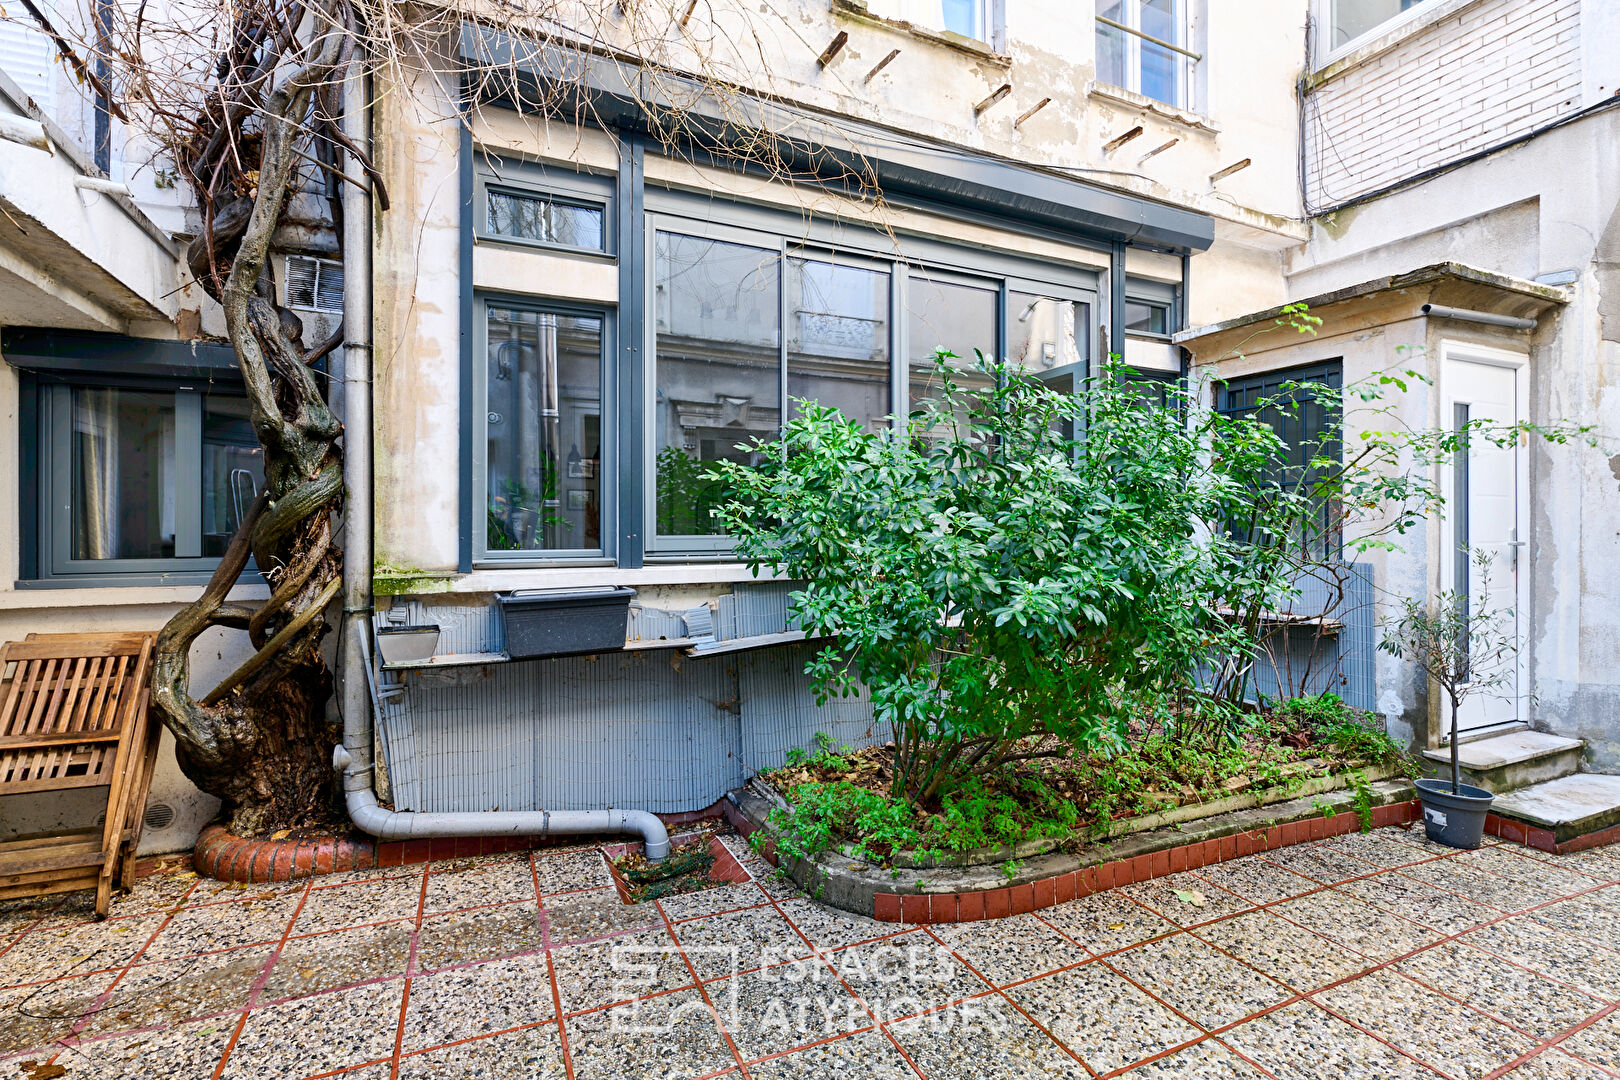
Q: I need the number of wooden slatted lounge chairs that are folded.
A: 2